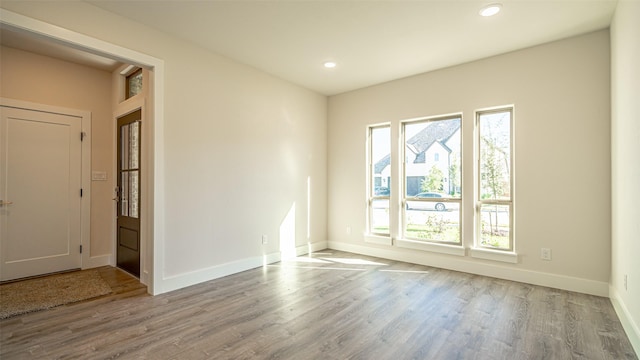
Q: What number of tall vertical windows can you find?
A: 3